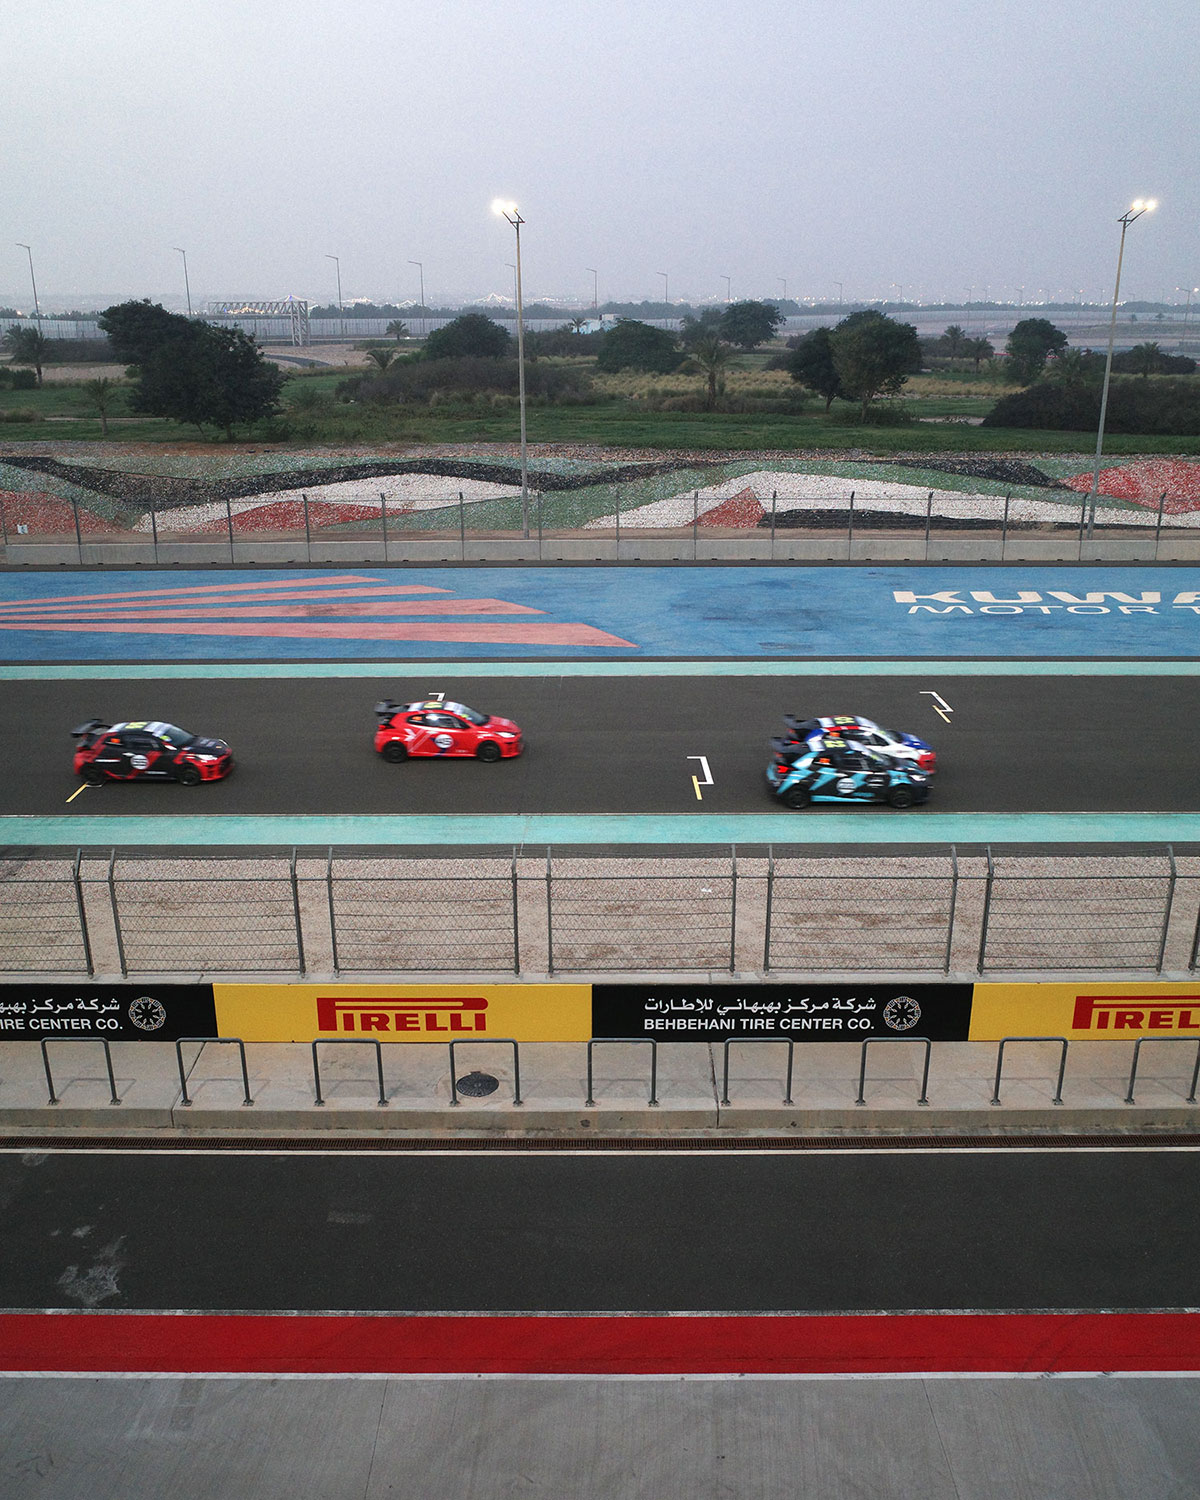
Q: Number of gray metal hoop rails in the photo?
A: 9